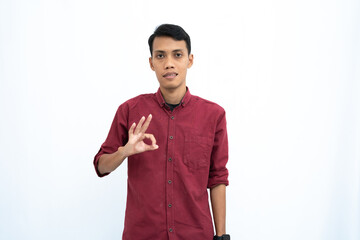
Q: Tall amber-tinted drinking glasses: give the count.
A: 0